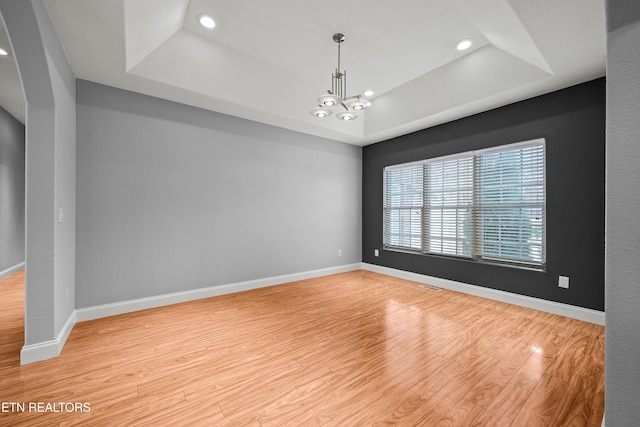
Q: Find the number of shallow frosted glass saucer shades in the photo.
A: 4